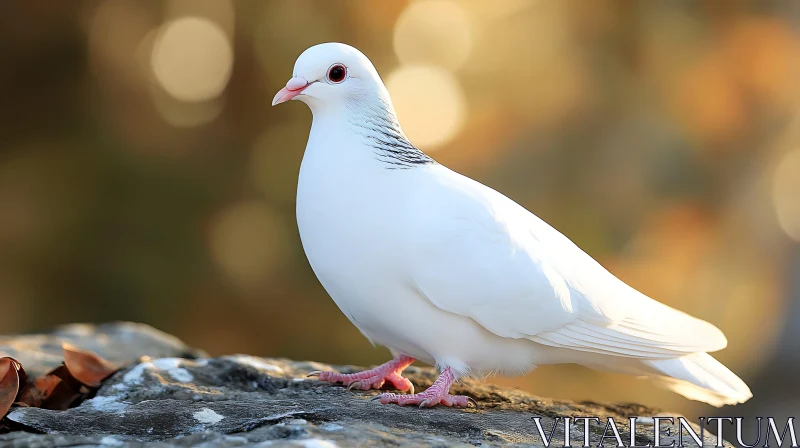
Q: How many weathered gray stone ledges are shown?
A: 1